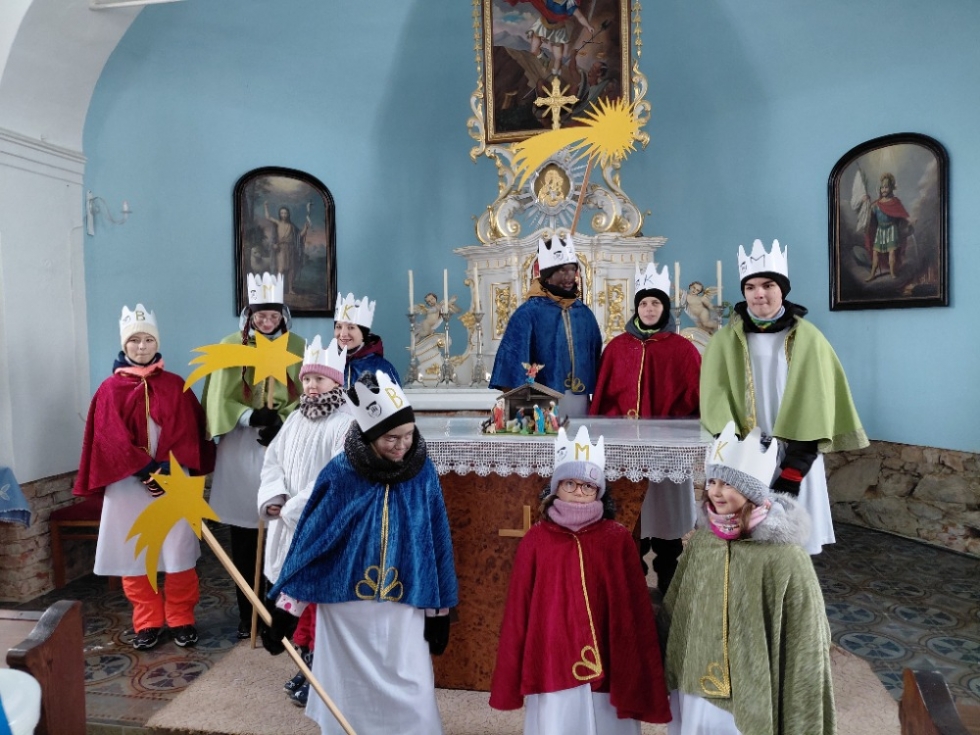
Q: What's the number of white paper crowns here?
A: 10